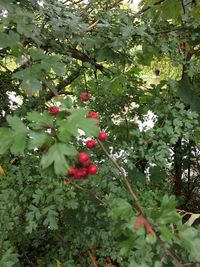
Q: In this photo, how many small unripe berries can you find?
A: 0